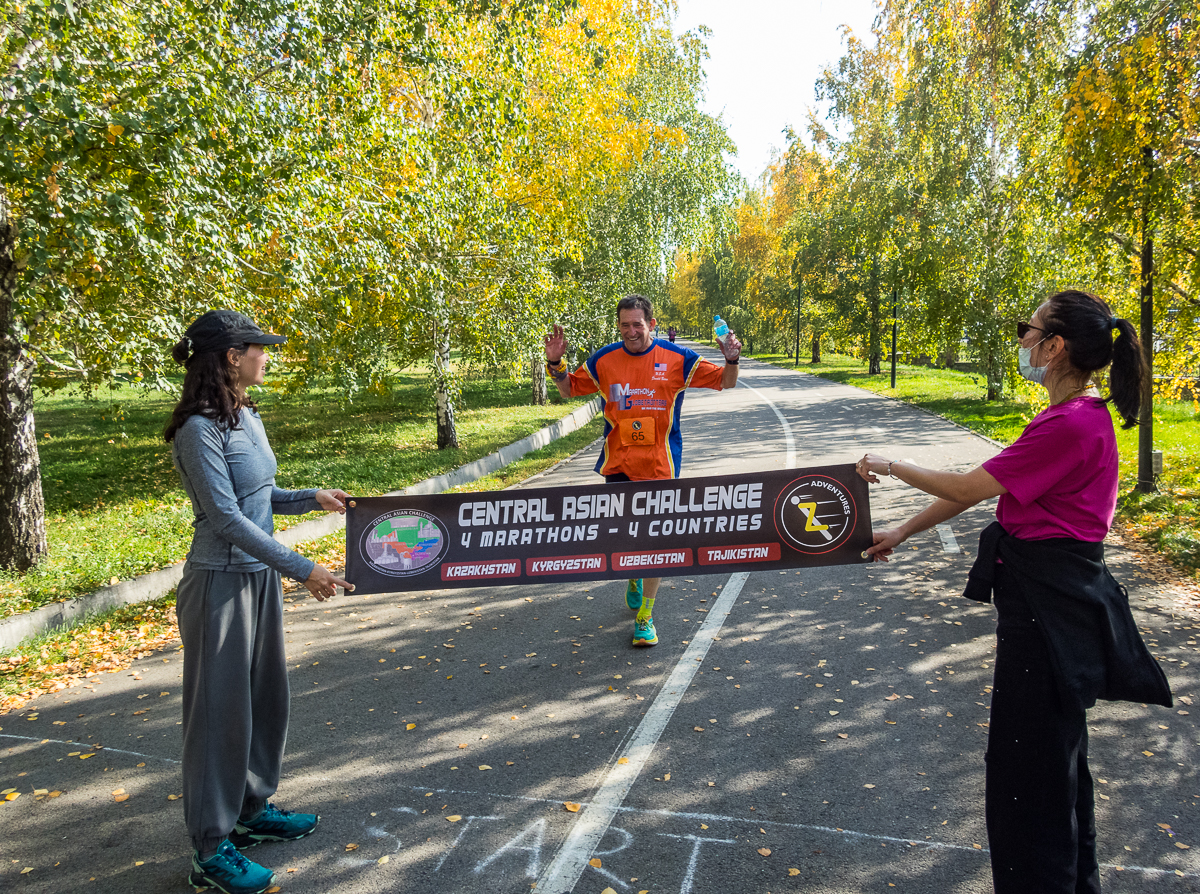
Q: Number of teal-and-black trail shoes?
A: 2